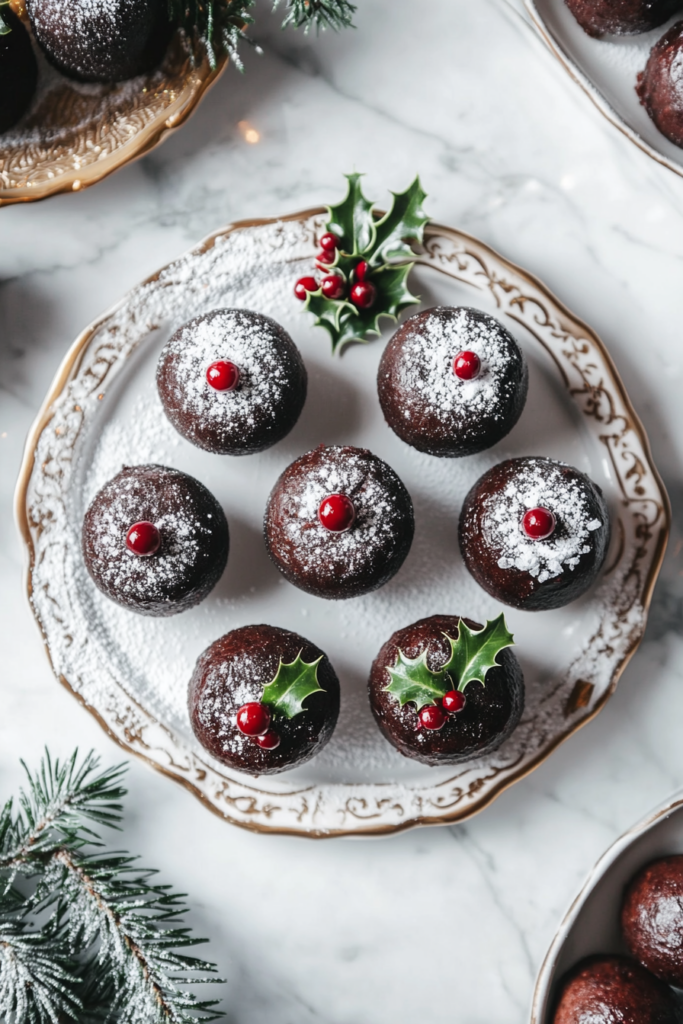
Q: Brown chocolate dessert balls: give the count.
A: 13